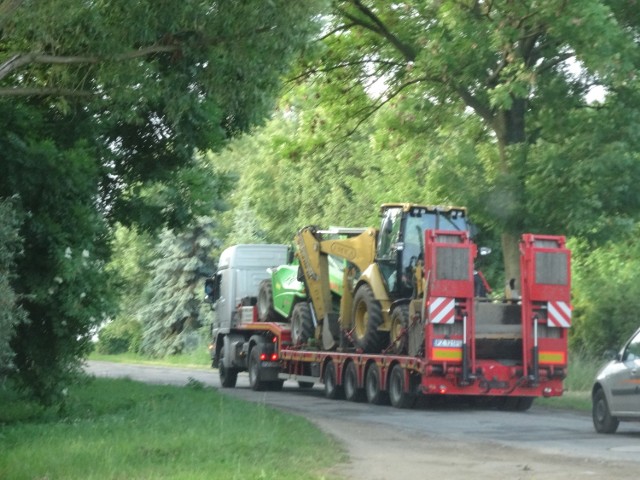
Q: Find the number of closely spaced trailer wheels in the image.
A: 4